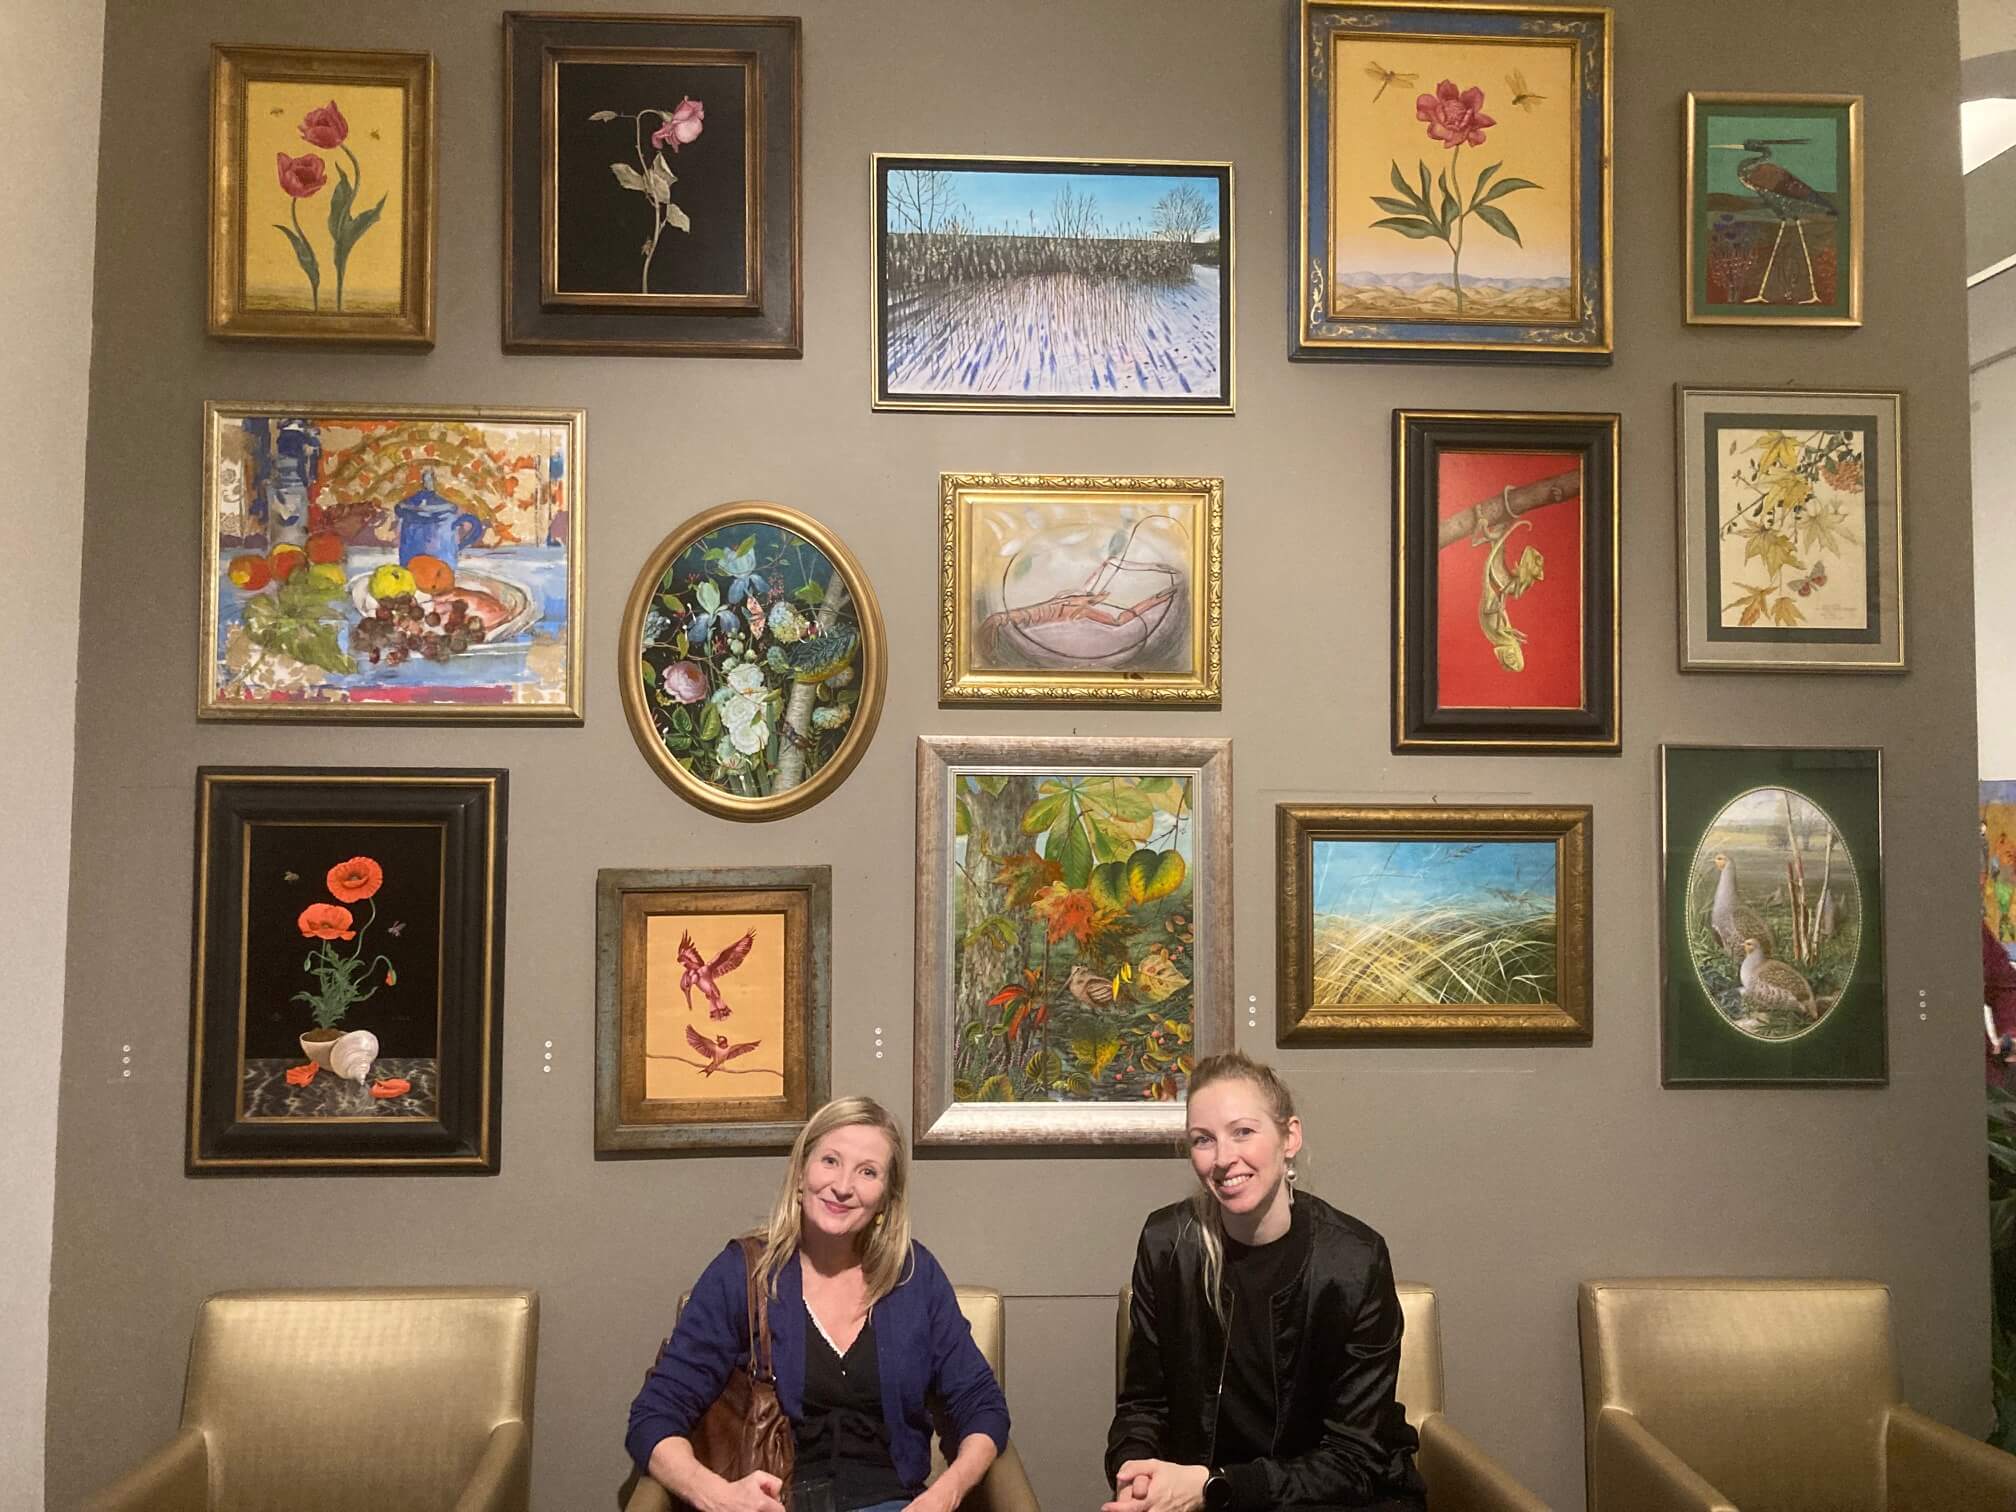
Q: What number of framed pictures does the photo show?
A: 15